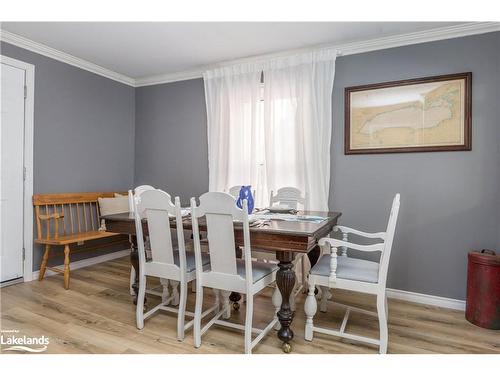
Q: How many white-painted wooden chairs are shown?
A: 6